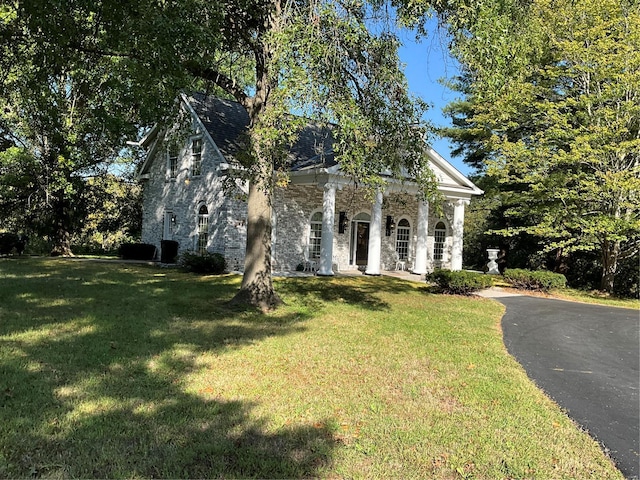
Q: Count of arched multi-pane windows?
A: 4